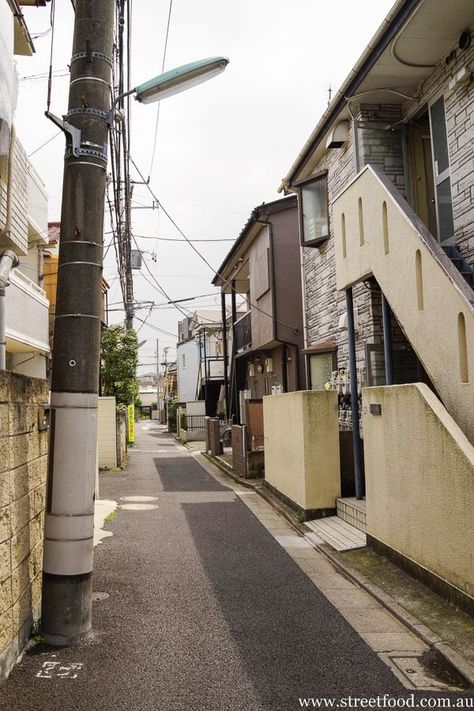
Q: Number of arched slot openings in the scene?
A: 5